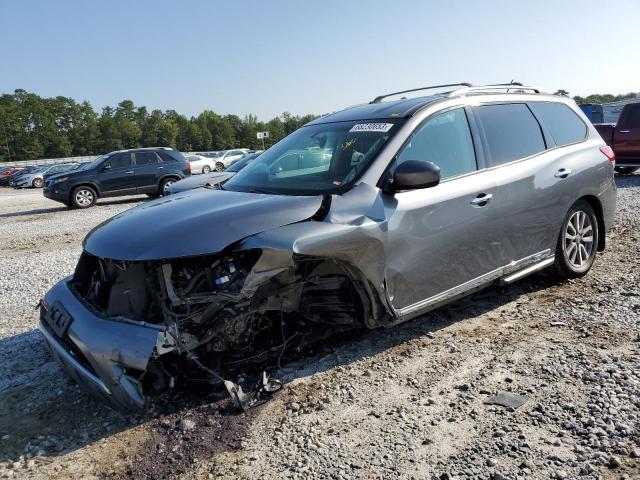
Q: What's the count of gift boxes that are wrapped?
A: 0